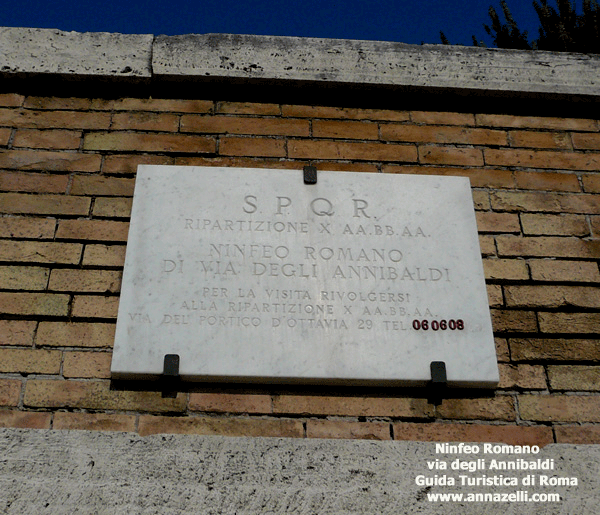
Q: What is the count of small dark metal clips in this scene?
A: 3